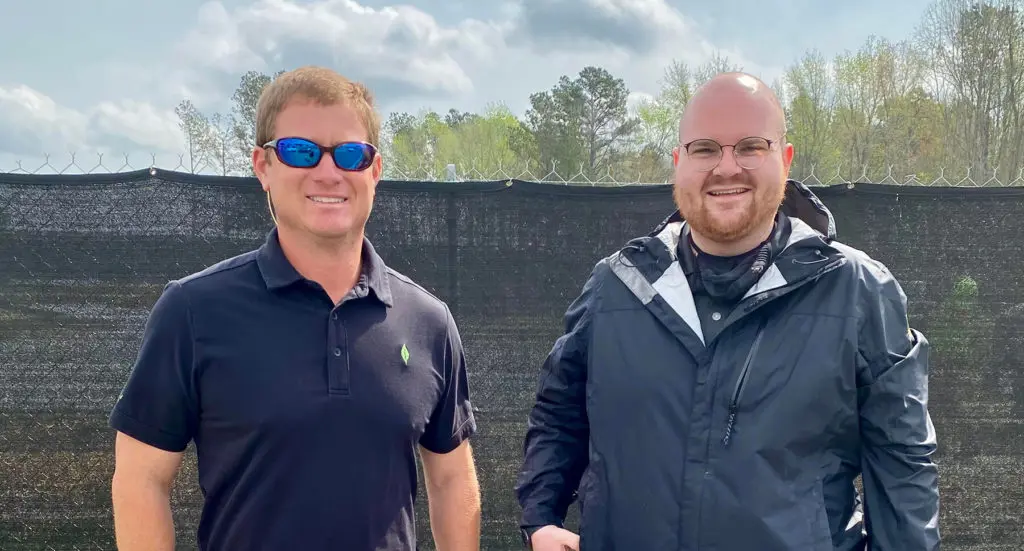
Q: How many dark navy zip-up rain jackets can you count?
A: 1